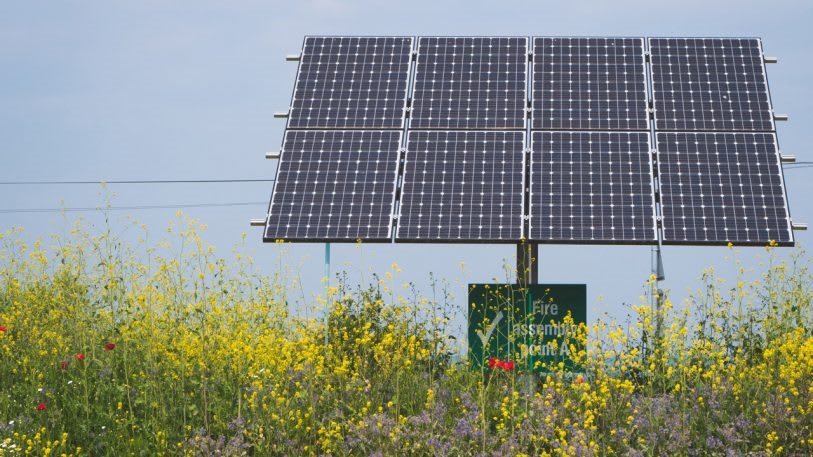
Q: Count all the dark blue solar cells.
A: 8